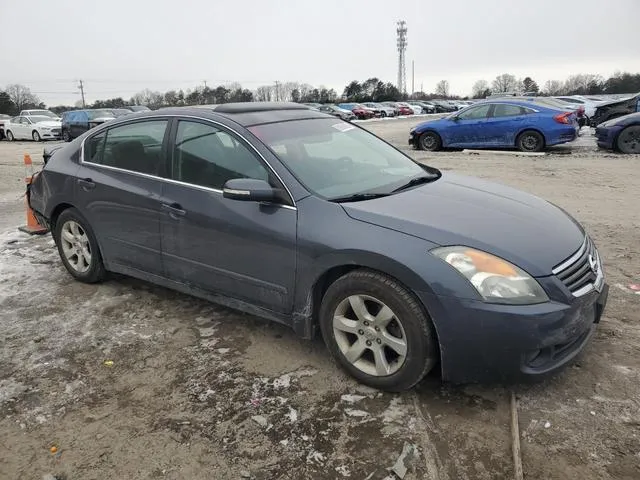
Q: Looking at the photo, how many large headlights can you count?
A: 1